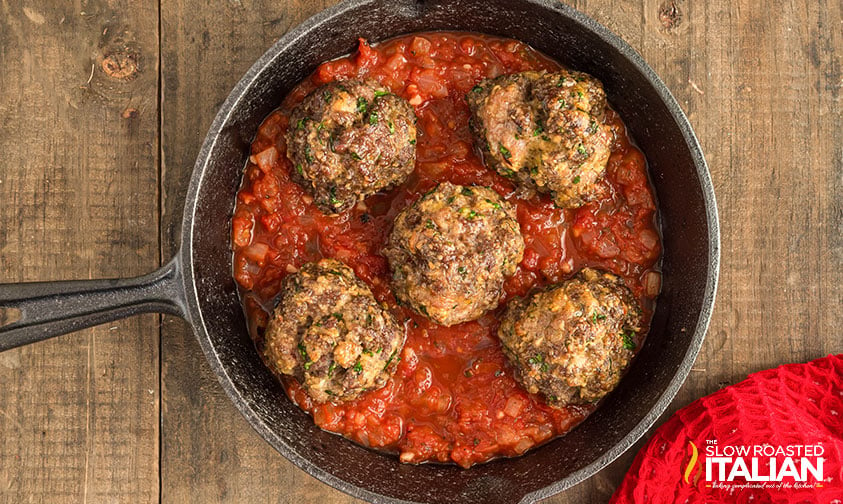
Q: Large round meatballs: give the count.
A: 5